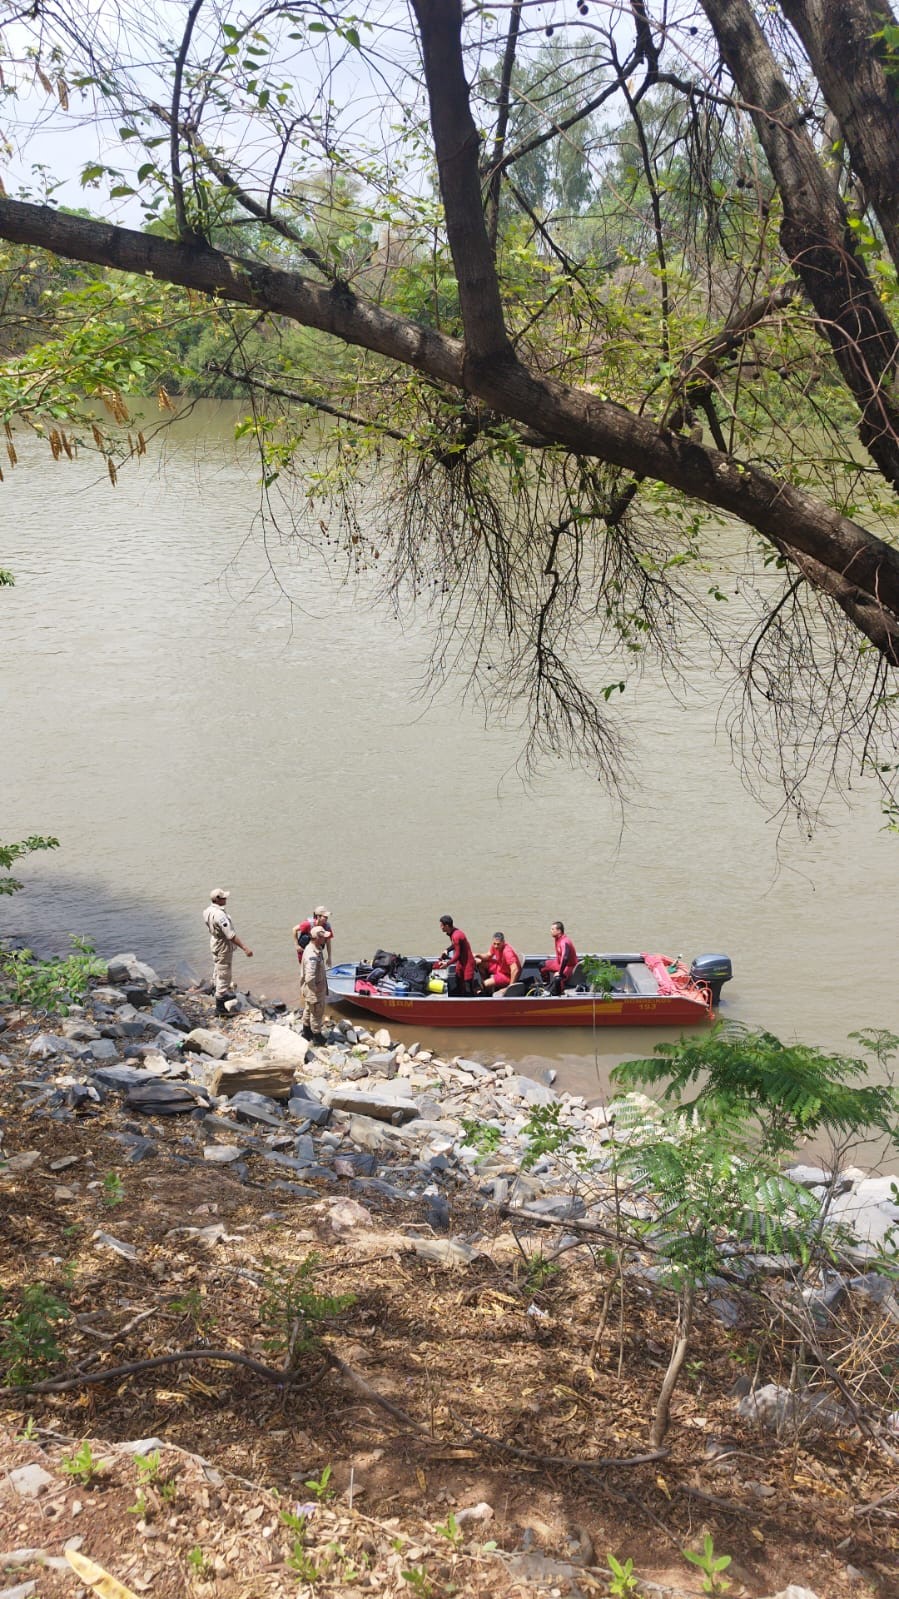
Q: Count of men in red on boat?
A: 3